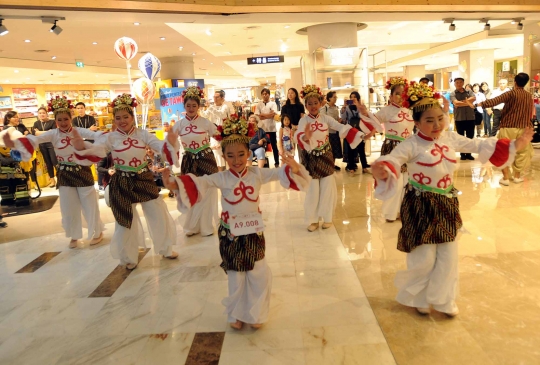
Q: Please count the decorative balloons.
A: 3